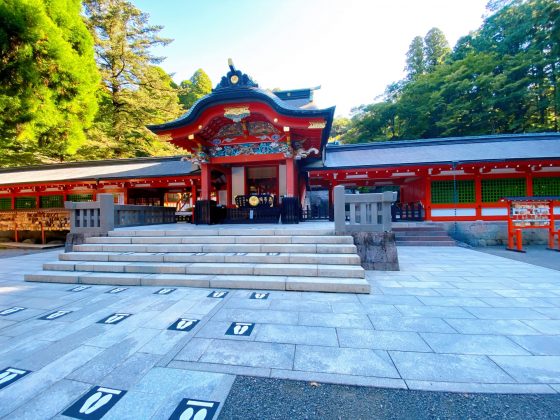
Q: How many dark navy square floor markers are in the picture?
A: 13